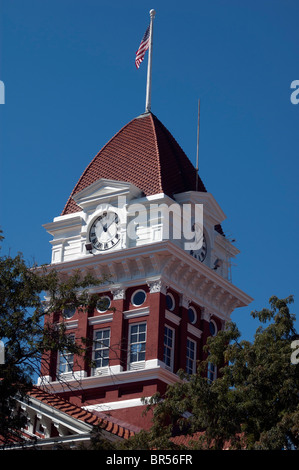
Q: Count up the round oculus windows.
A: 6